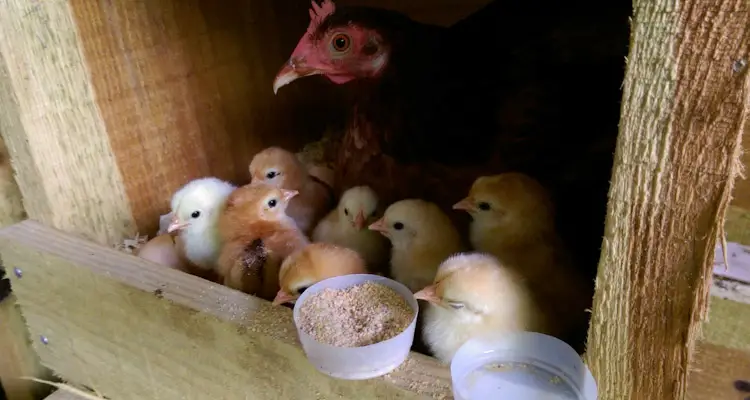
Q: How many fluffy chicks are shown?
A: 8